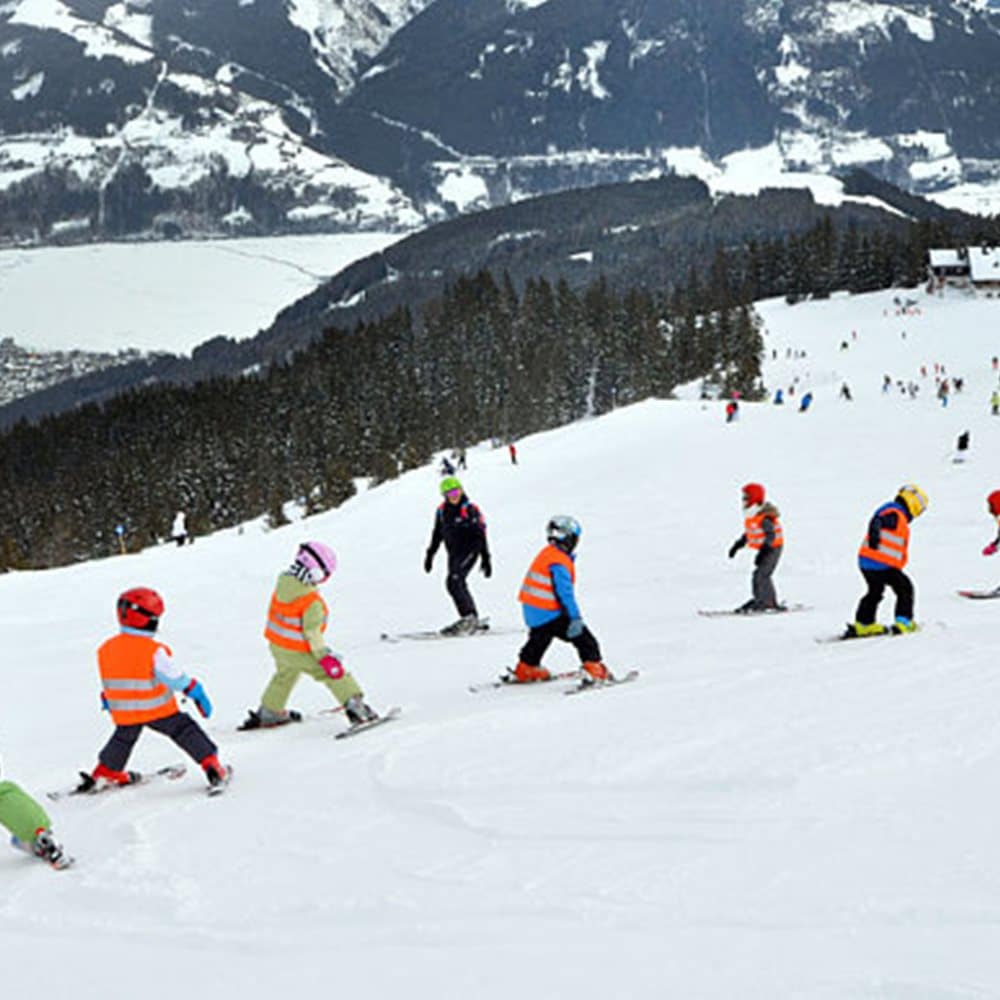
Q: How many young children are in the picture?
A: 7